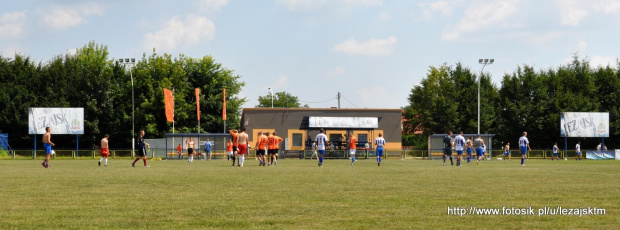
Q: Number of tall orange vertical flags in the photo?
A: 3